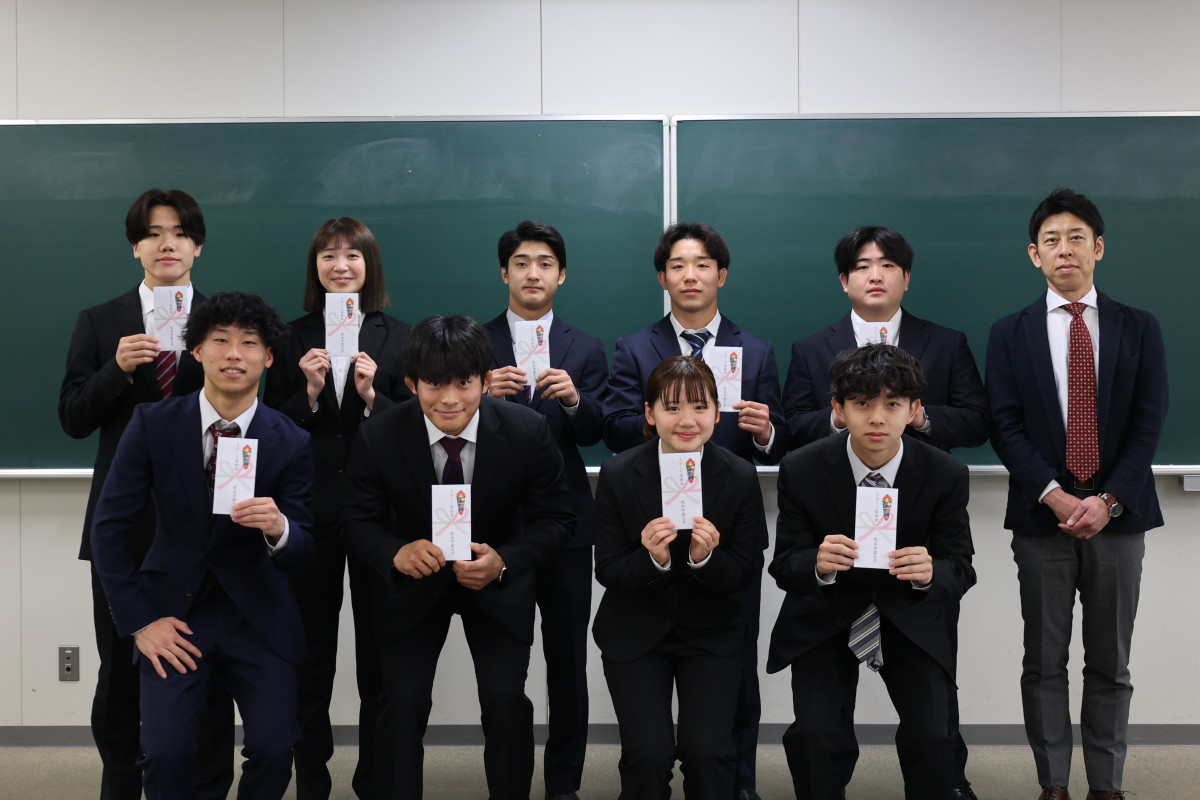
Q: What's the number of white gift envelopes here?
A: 9